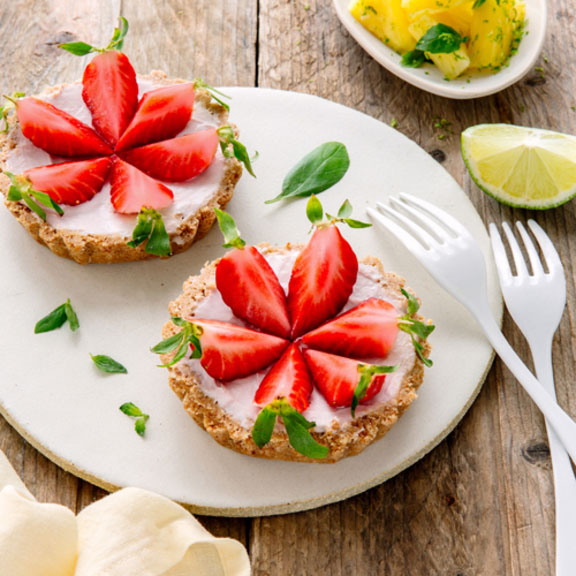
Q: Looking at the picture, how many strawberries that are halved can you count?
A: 12